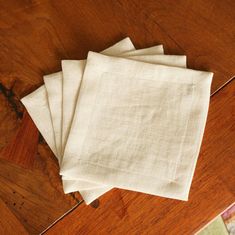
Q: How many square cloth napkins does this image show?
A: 4